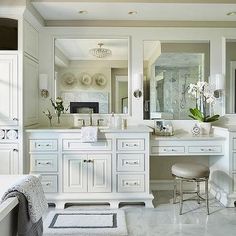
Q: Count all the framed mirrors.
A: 3